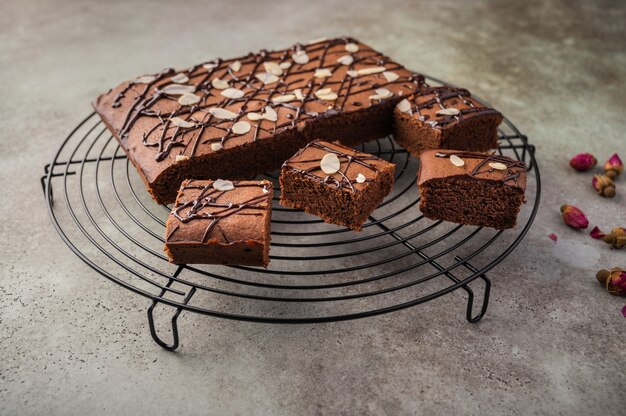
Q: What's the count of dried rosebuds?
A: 6